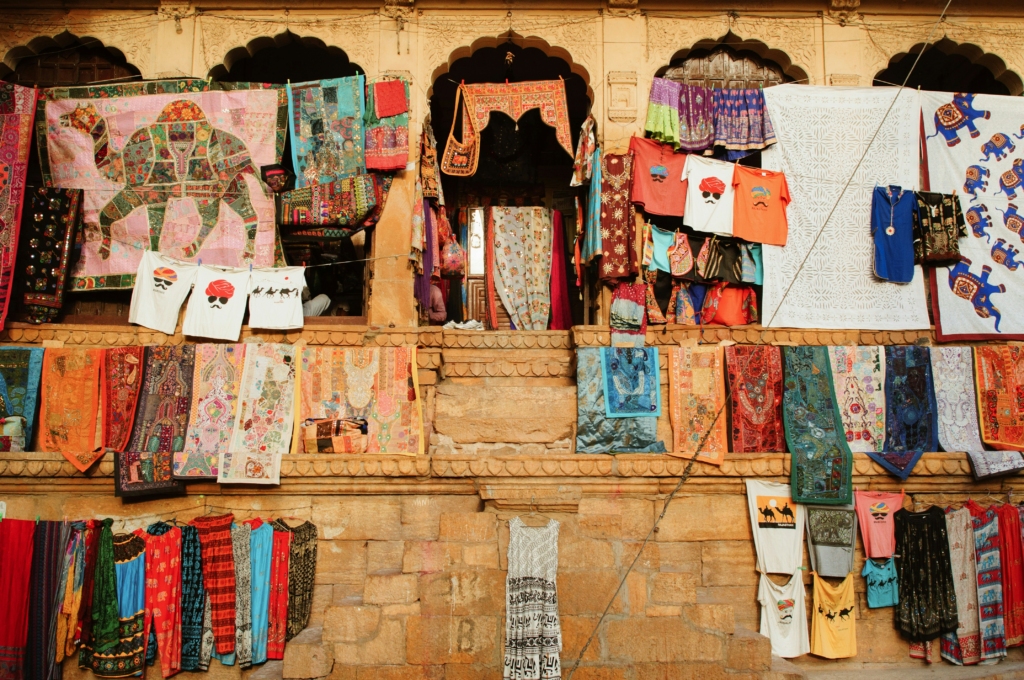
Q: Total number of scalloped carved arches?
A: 5